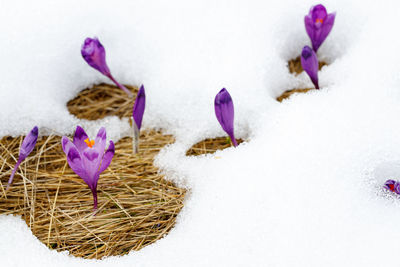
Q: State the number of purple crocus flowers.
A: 8